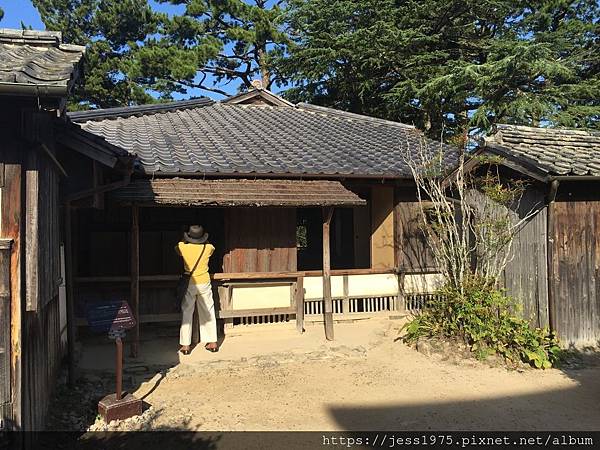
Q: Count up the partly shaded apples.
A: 0